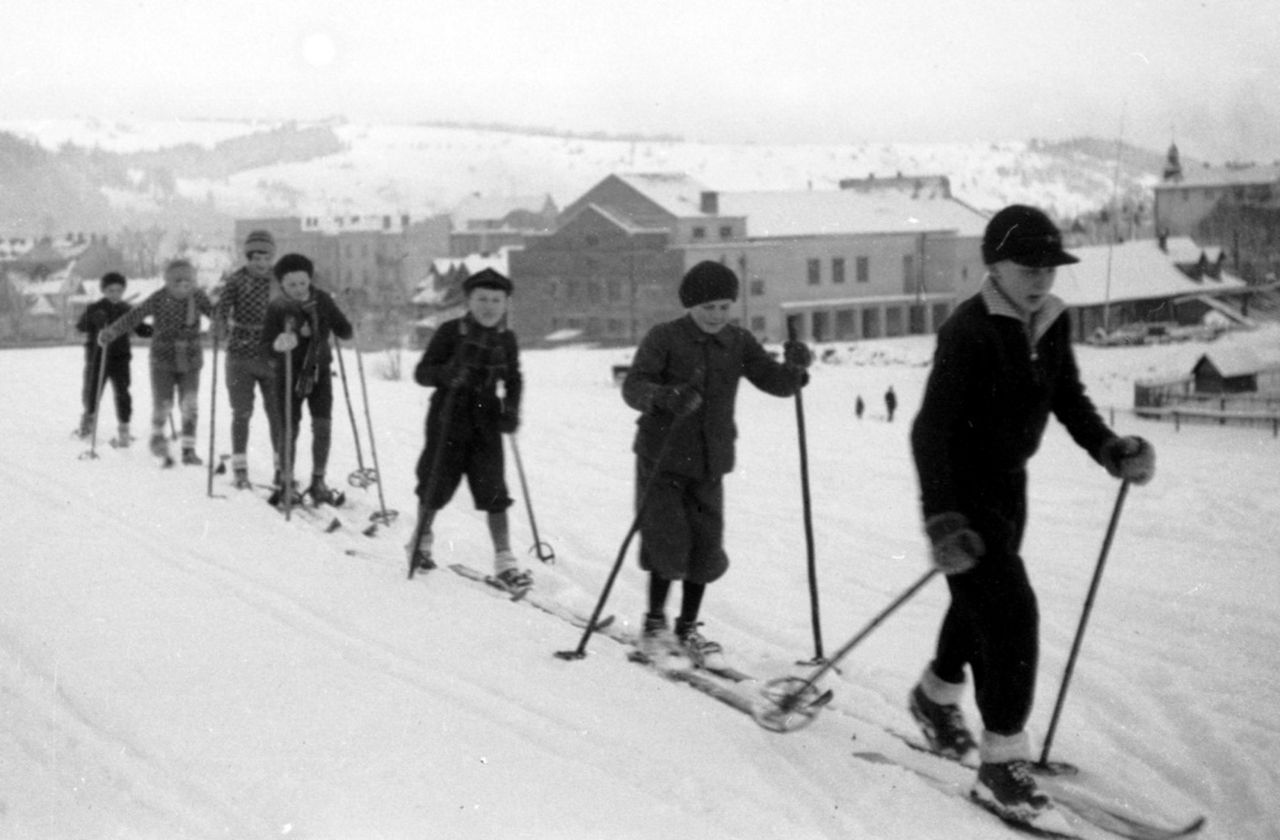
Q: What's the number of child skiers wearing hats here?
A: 7